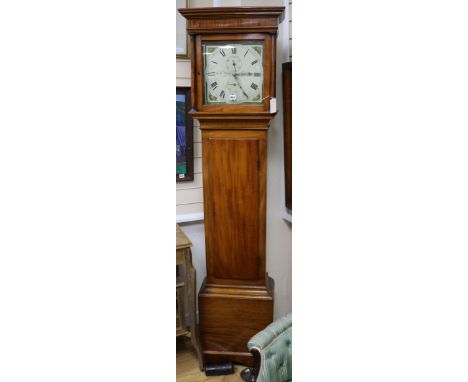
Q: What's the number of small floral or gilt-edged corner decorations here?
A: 4